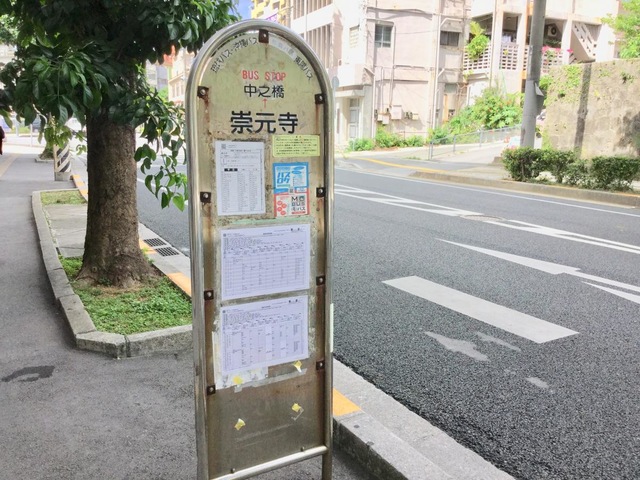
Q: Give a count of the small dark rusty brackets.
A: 9